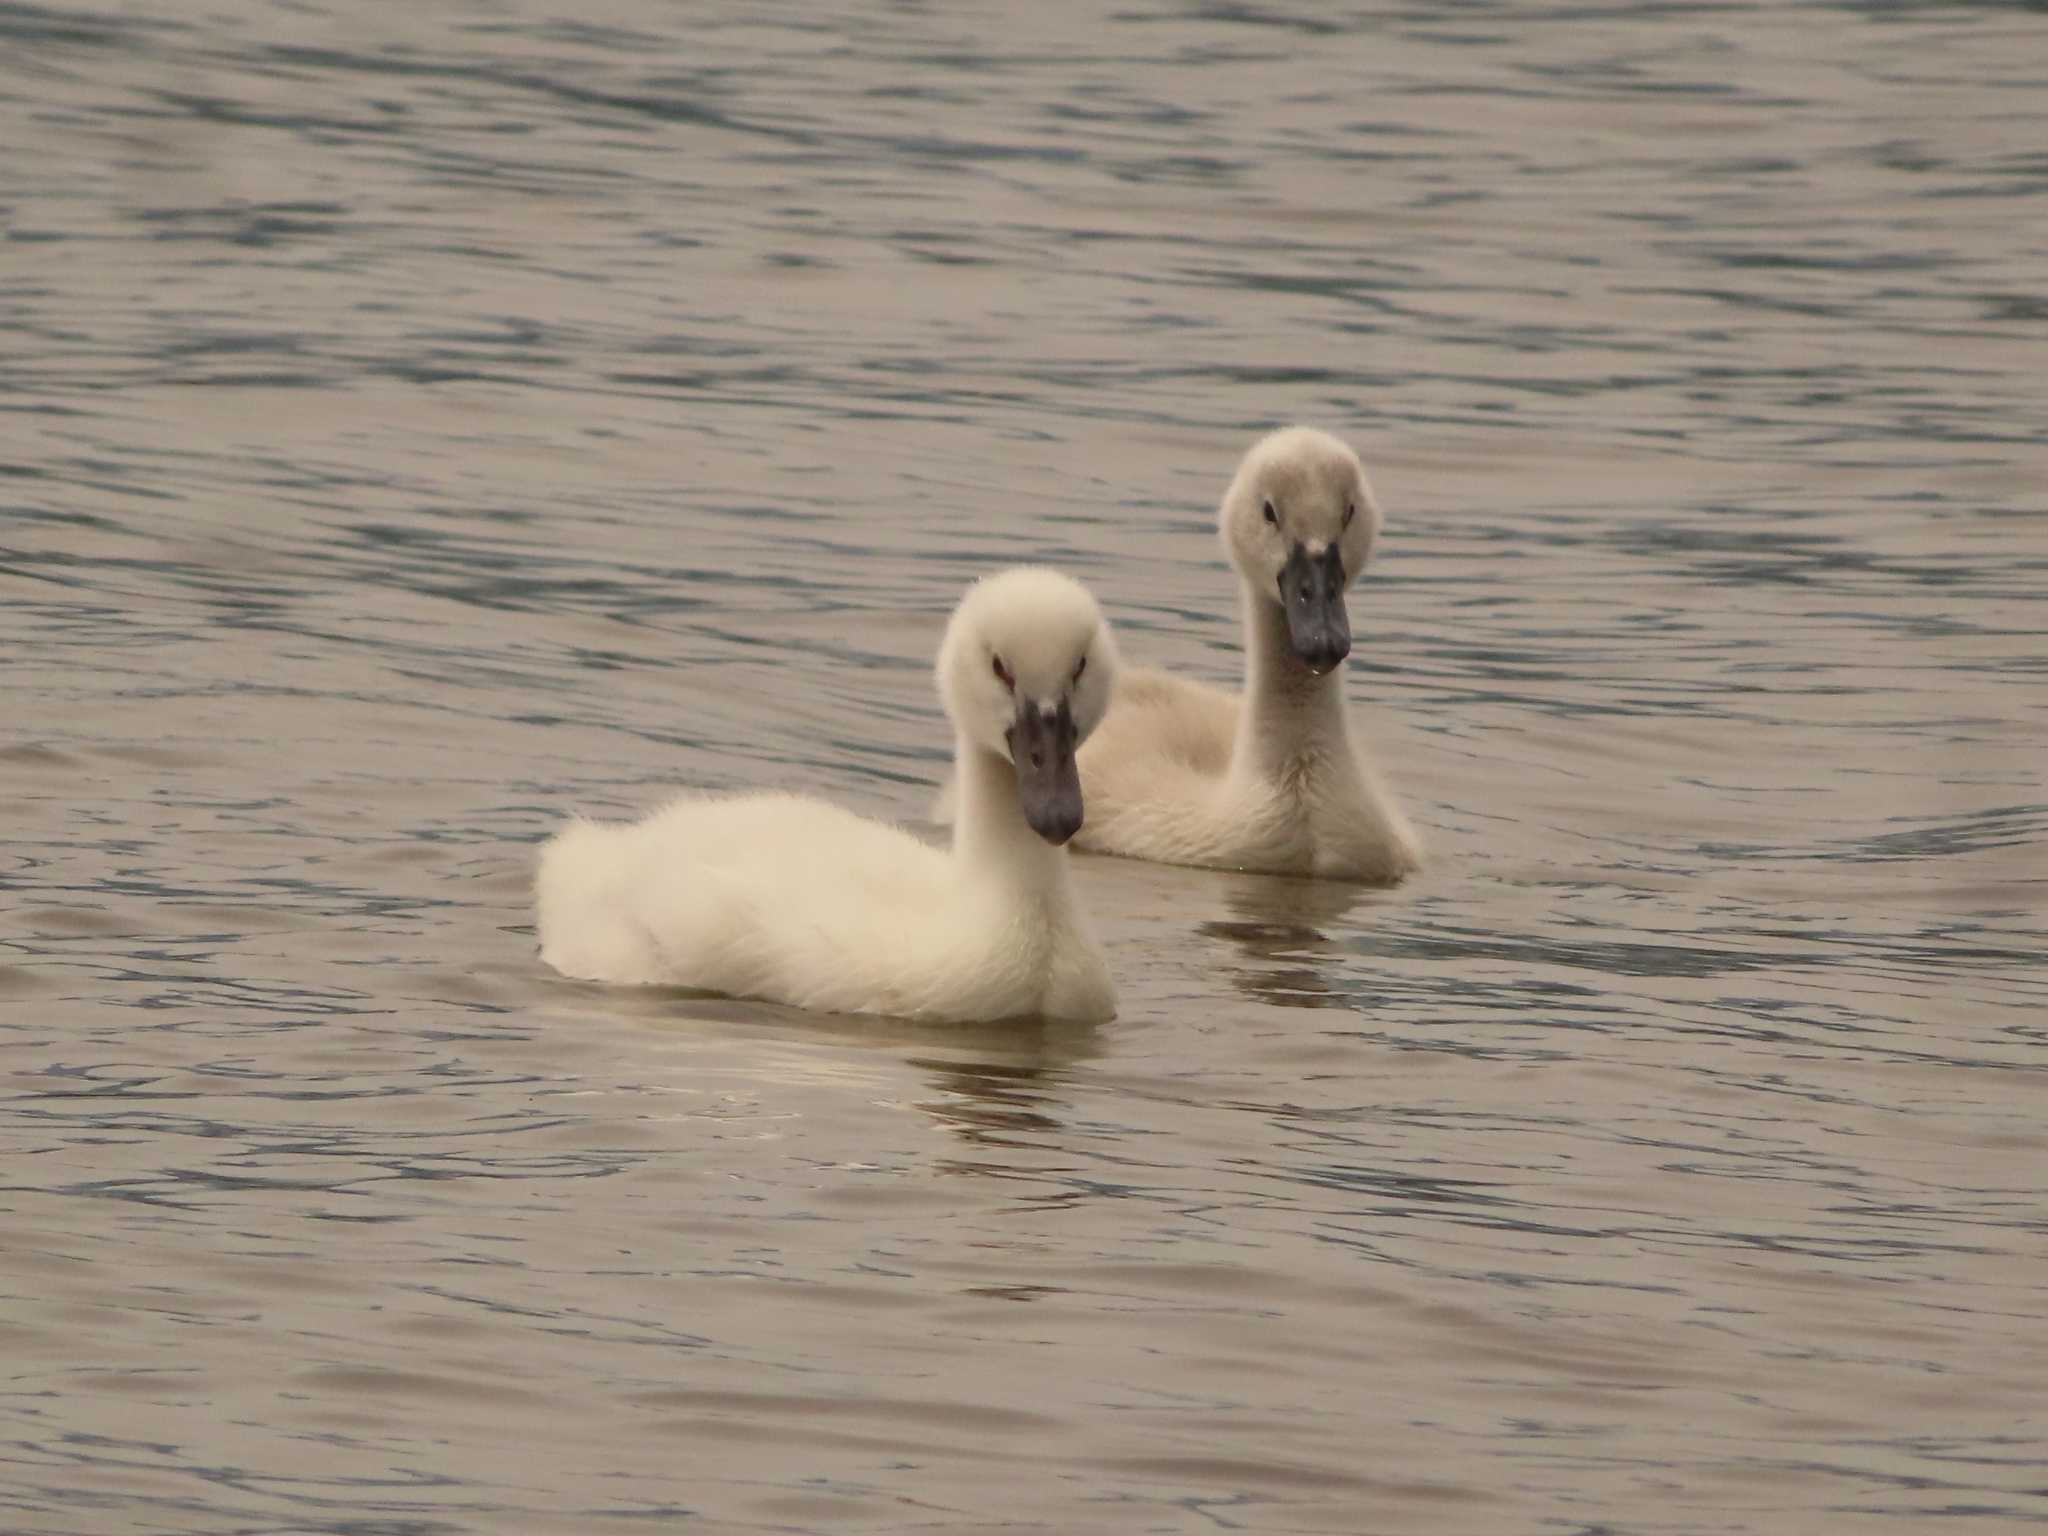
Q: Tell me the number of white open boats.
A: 0